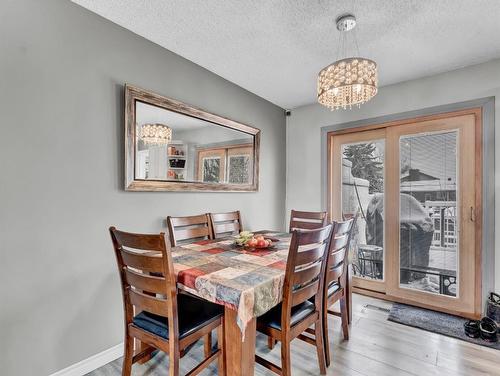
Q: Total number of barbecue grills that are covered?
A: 1